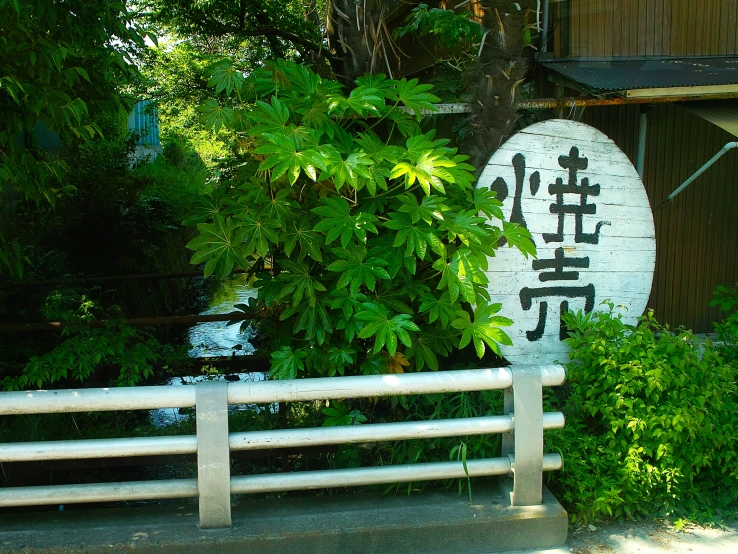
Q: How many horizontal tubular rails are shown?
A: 3